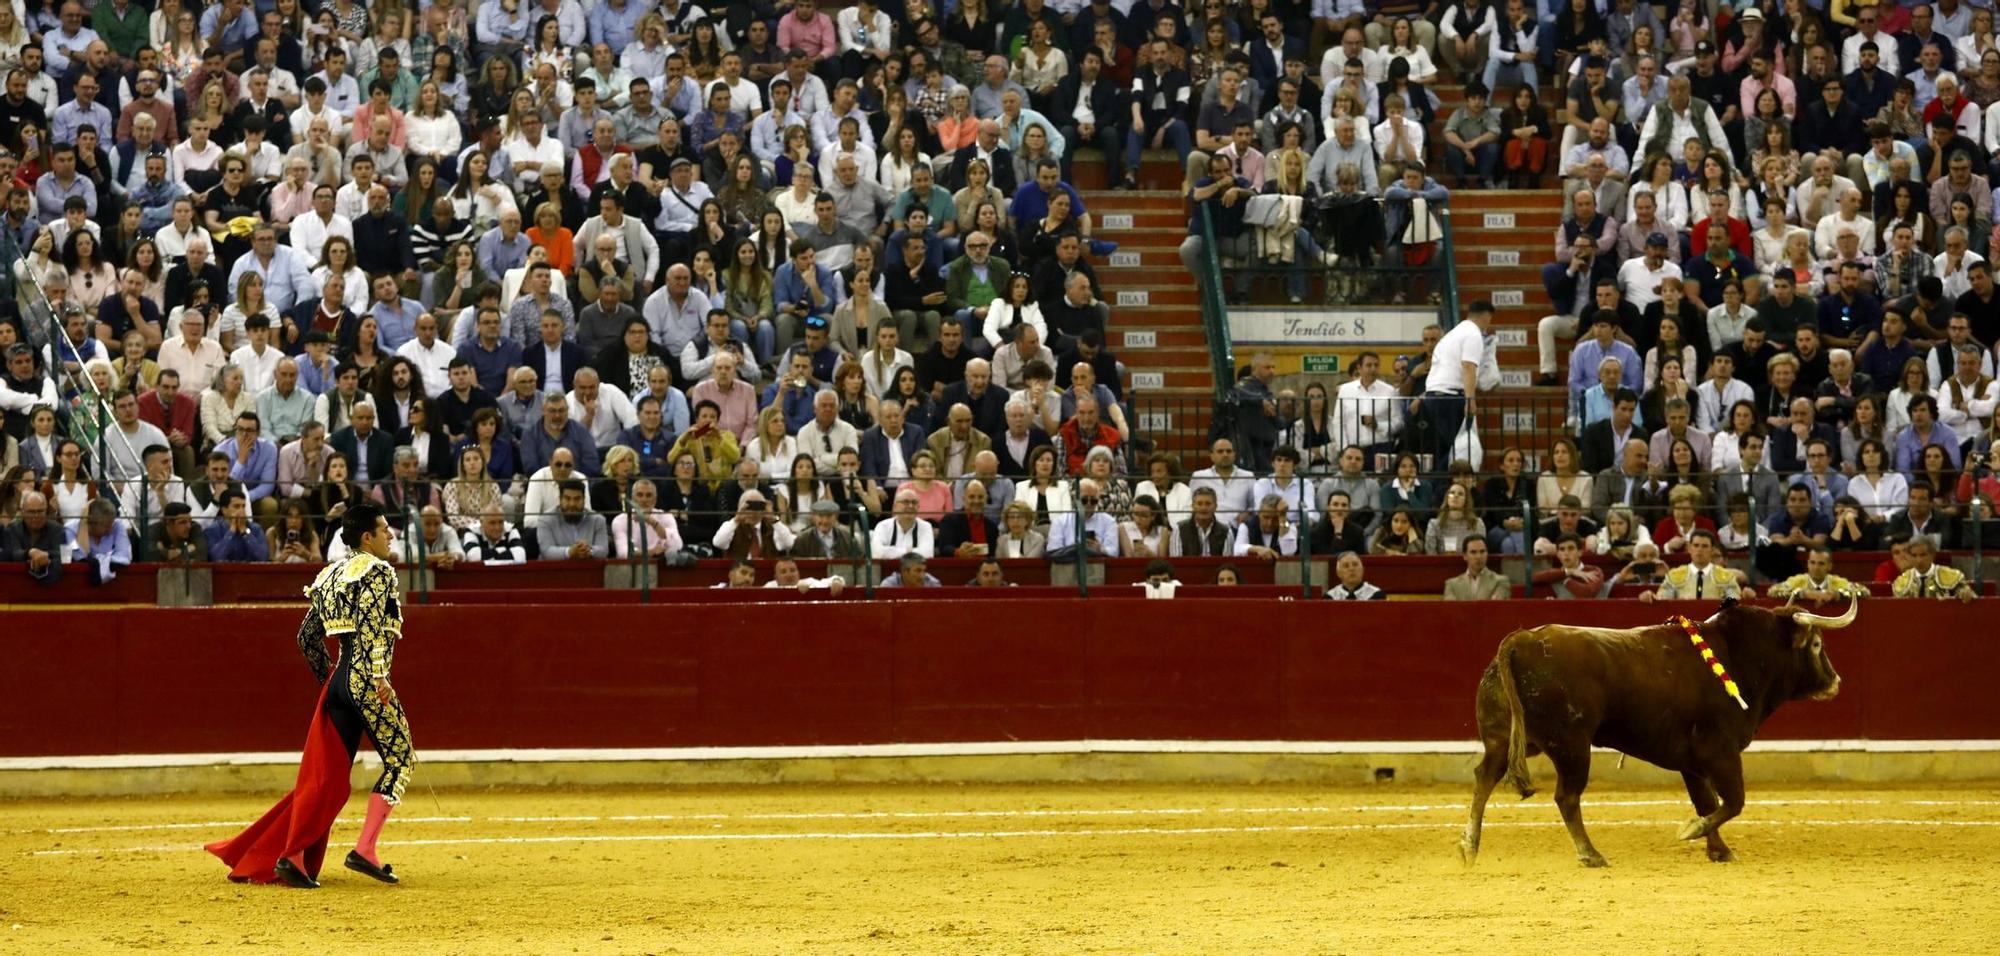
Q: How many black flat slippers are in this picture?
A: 2